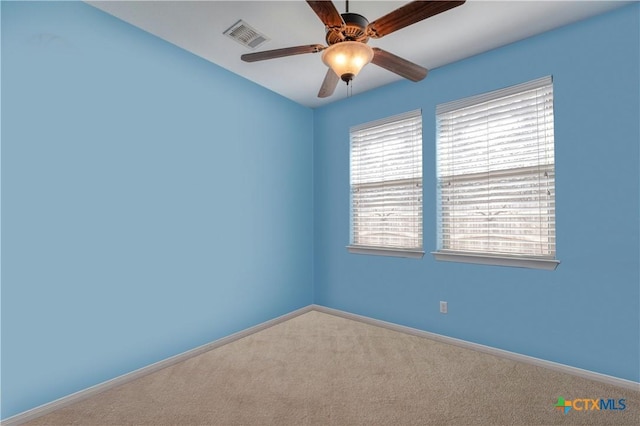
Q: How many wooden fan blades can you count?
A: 5